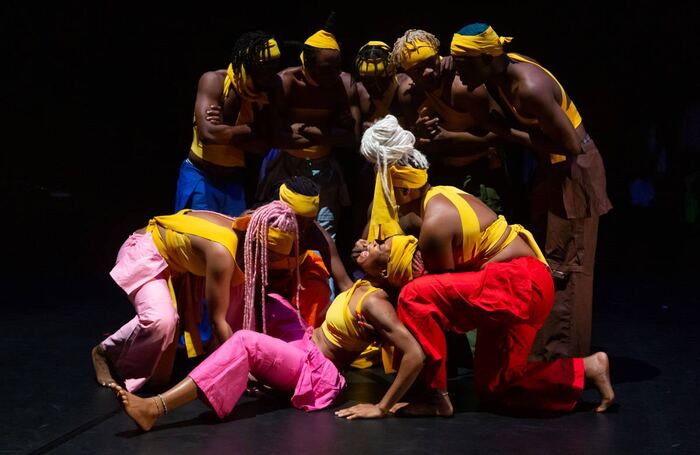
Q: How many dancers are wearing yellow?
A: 9